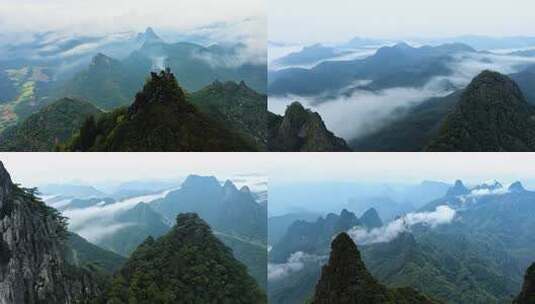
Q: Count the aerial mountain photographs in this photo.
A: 4